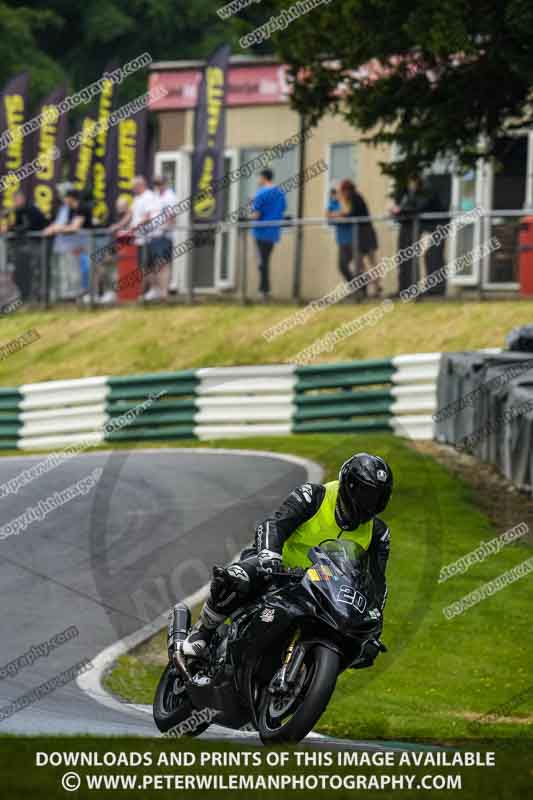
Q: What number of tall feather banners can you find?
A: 6